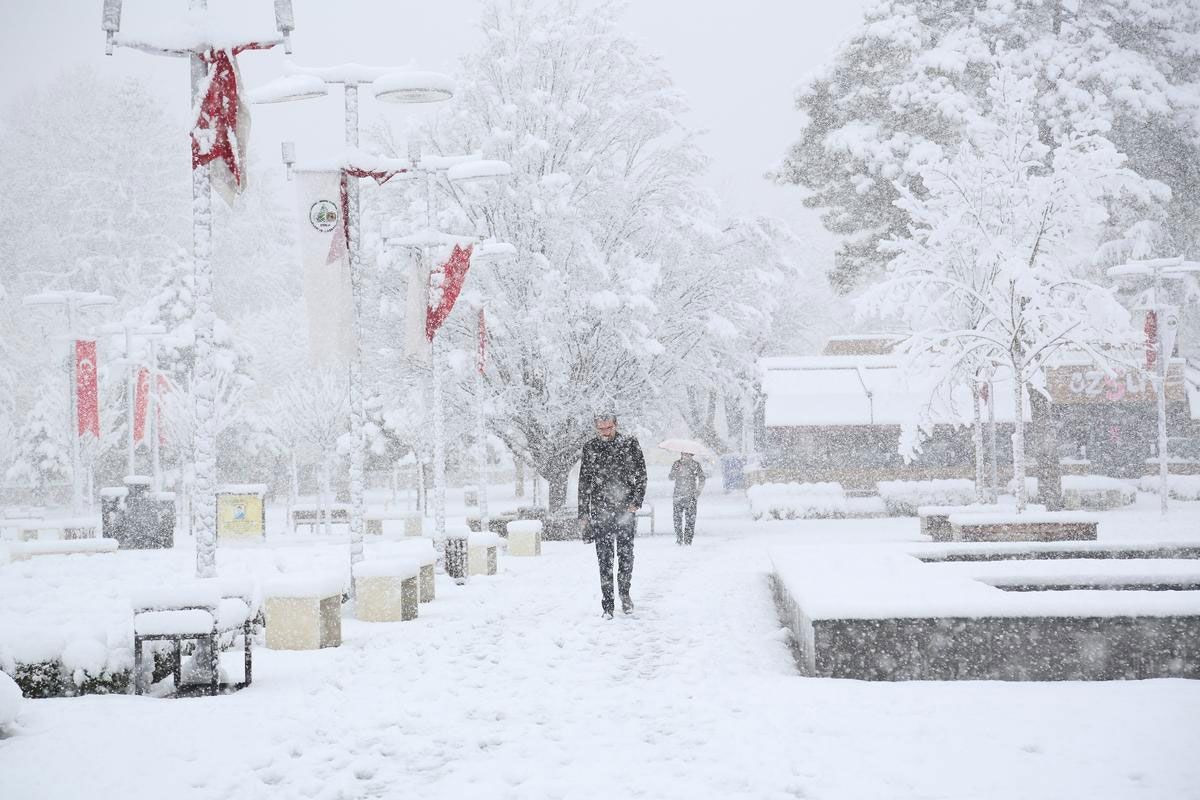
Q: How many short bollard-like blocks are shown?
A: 5